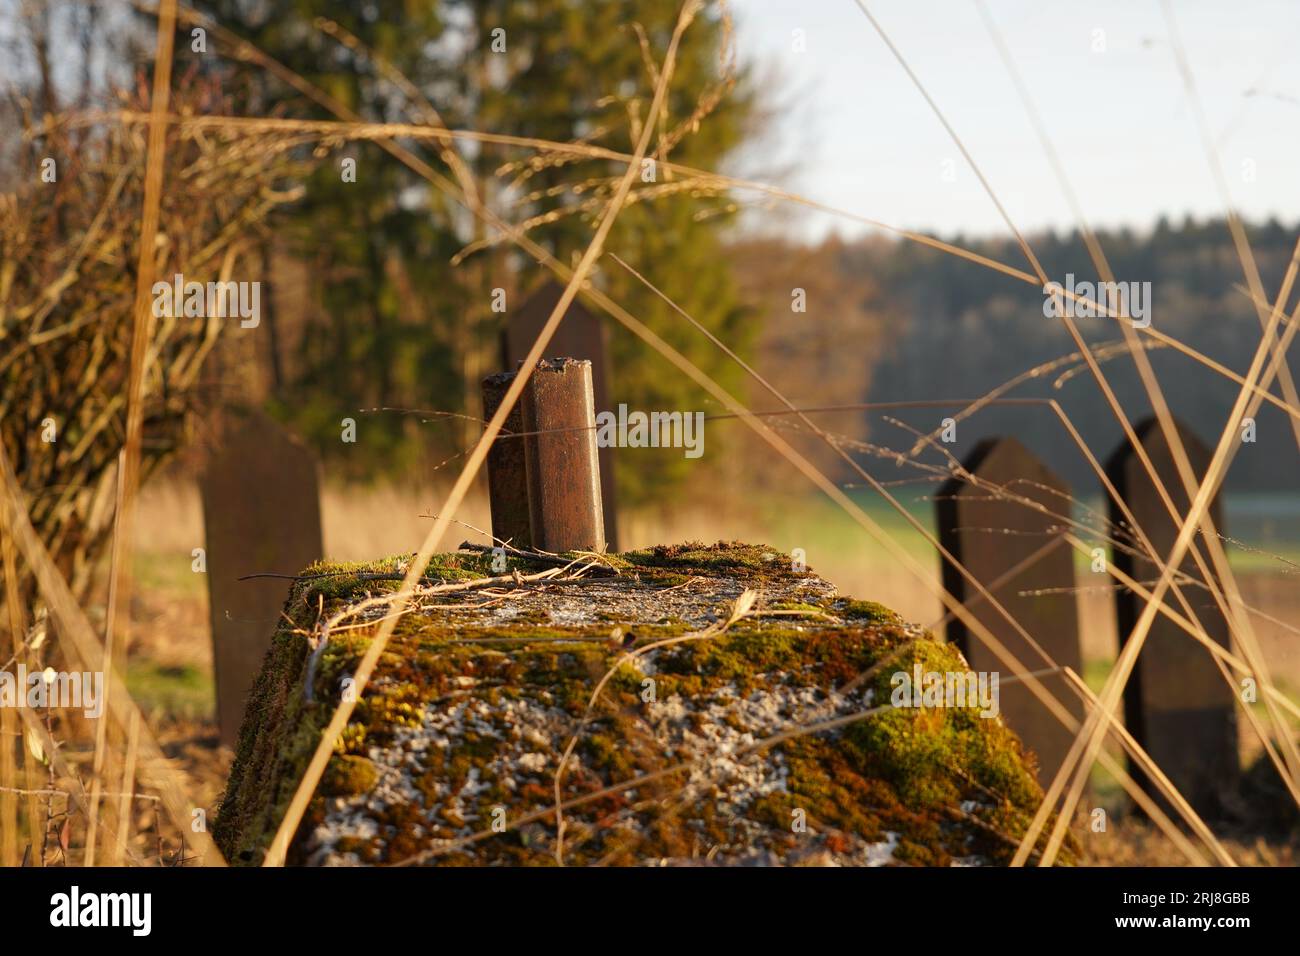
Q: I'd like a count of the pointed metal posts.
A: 4